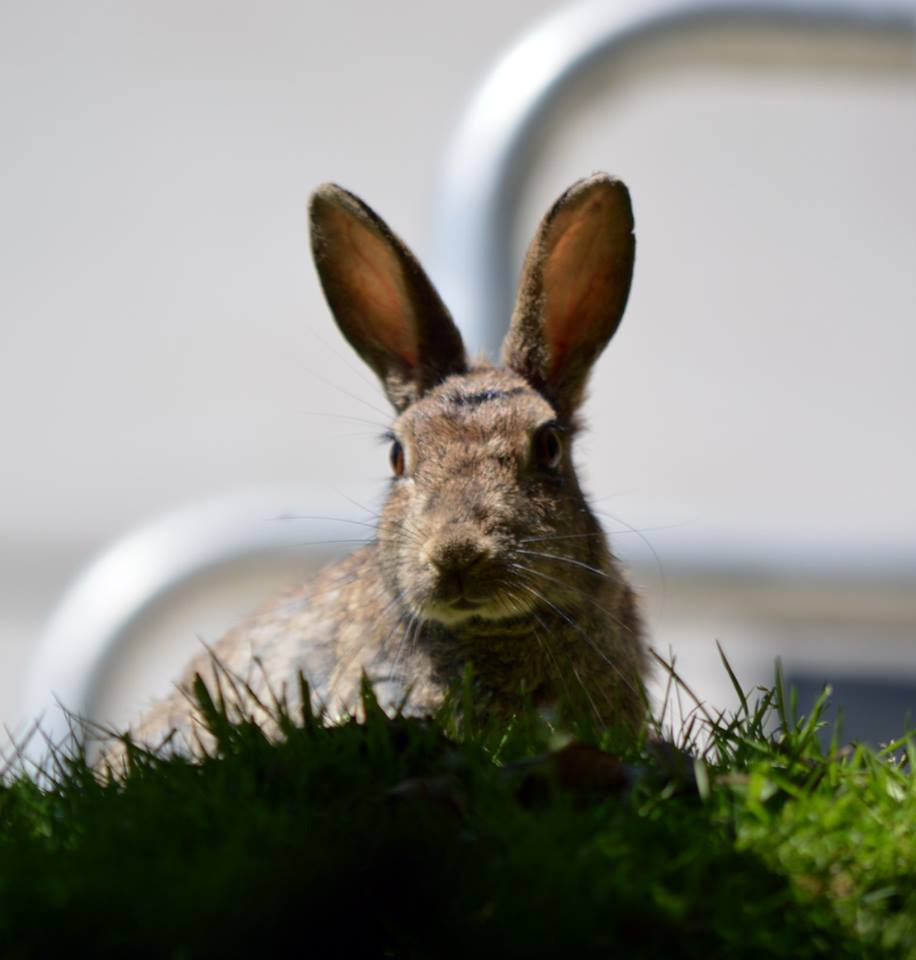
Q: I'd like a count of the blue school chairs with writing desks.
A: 0